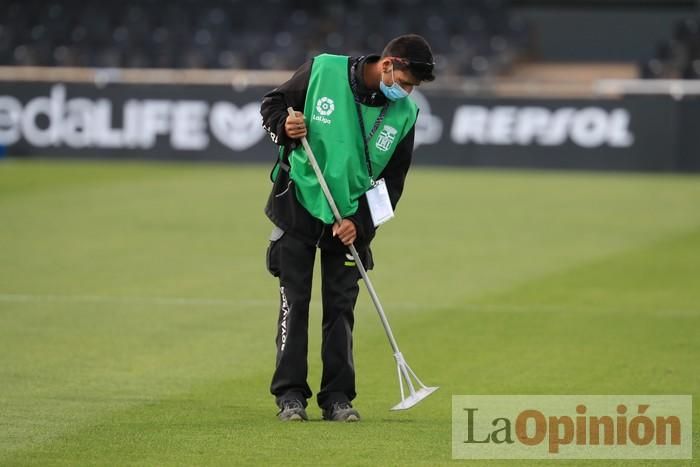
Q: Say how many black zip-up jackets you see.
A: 1